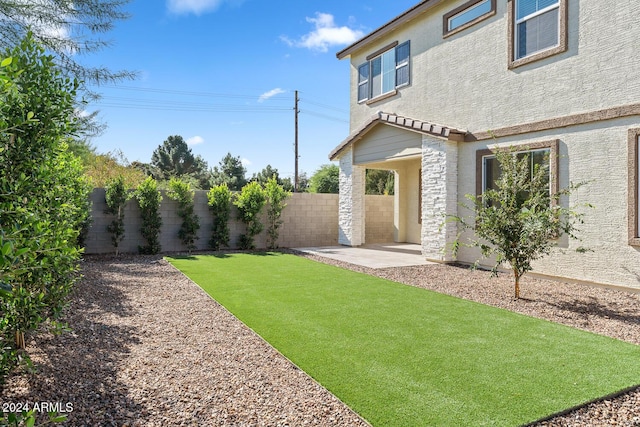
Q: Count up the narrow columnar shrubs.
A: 6